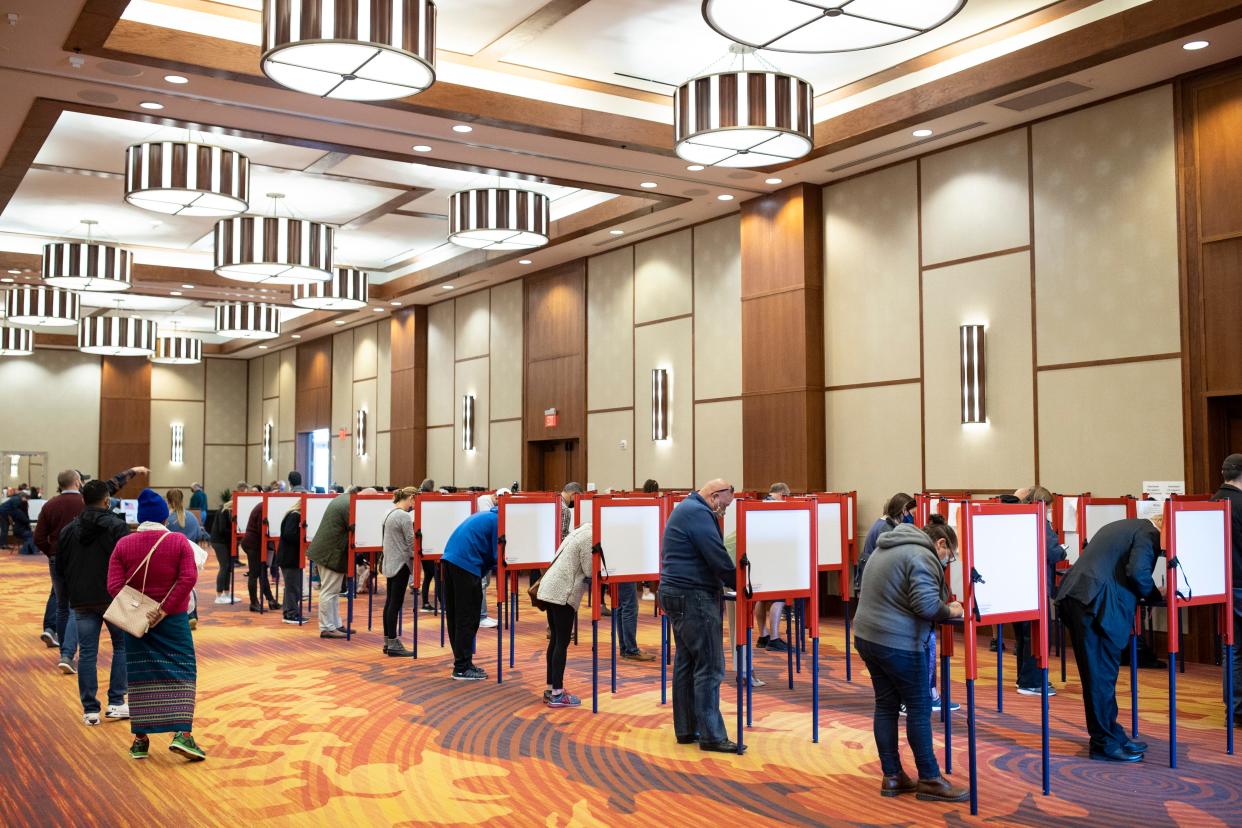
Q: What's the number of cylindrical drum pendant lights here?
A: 13